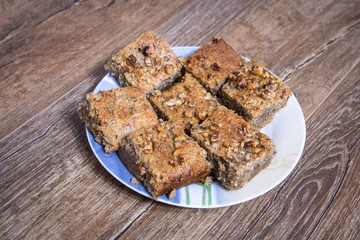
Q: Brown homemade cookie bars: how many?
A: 7